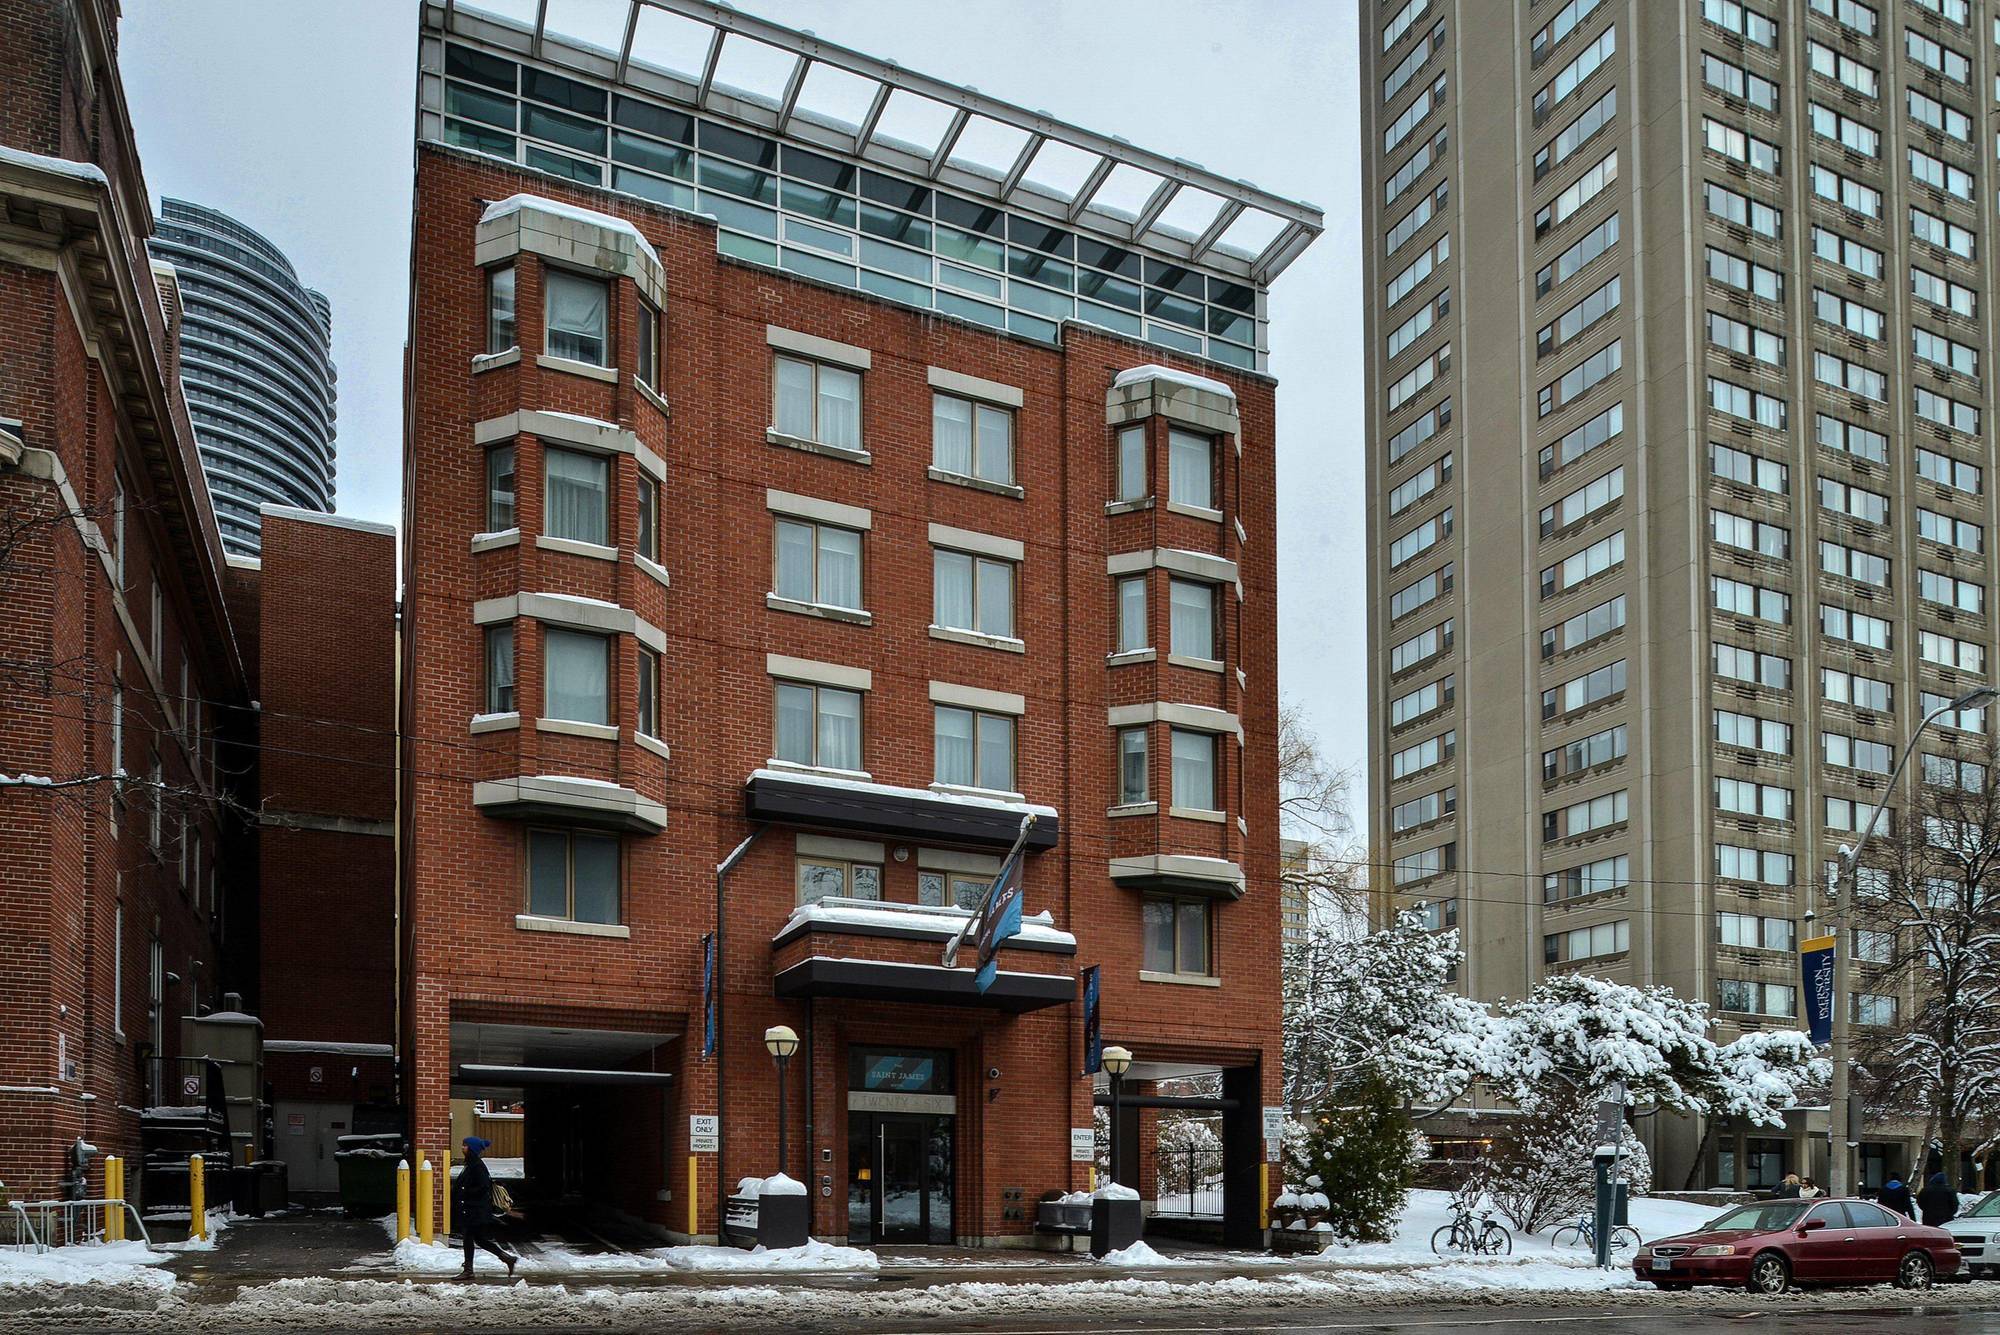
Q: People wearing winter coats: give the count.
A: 5